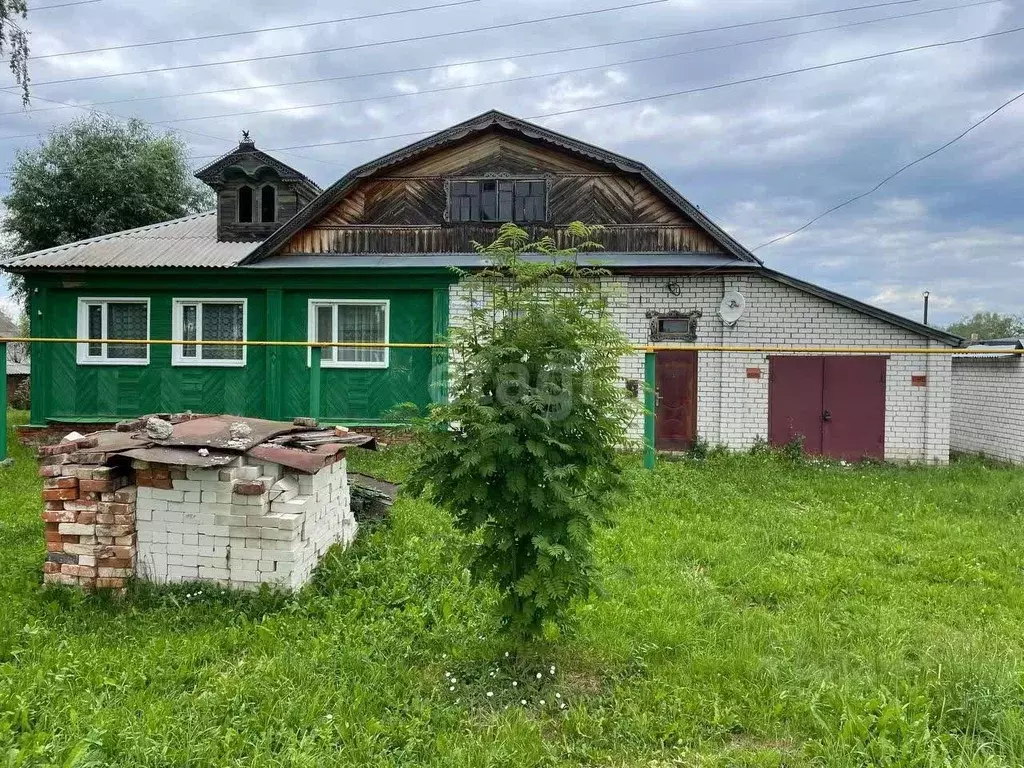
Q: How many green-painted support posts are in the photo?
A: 3